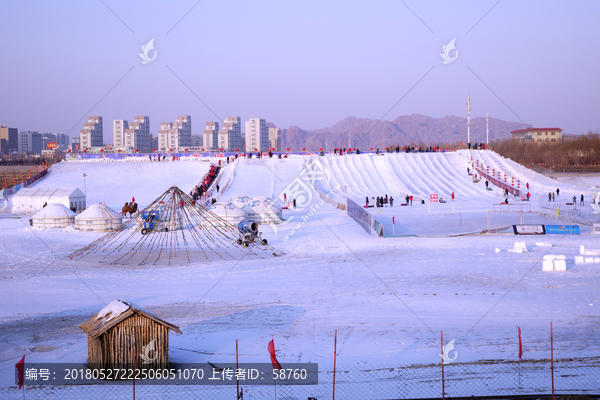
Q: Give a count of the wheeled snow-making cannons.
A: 2